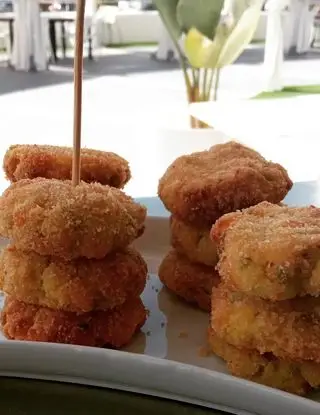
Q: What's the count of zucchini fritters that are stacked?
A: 10